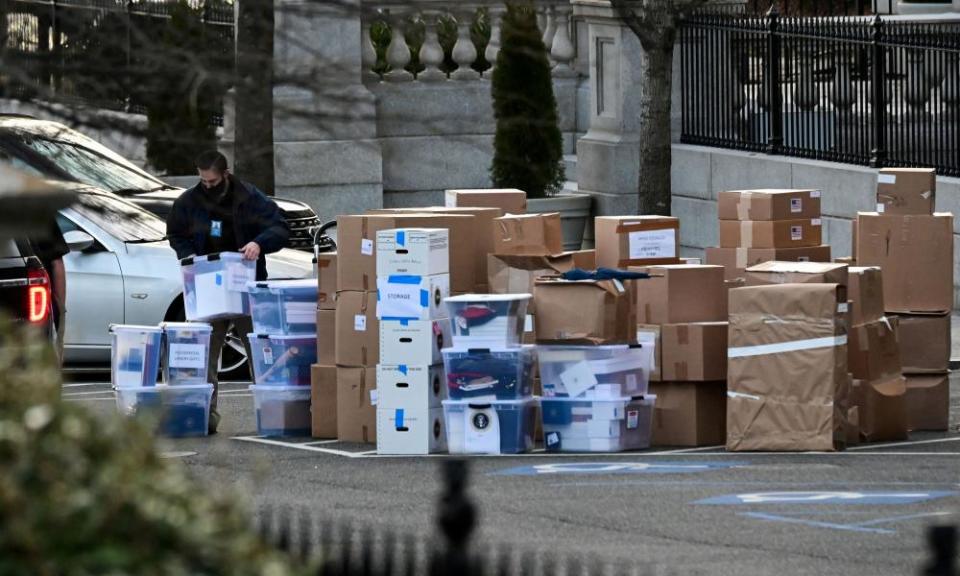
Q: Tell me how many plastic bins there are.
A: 12